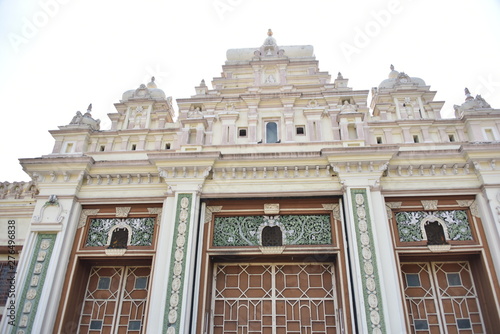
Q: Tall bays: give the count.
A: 3